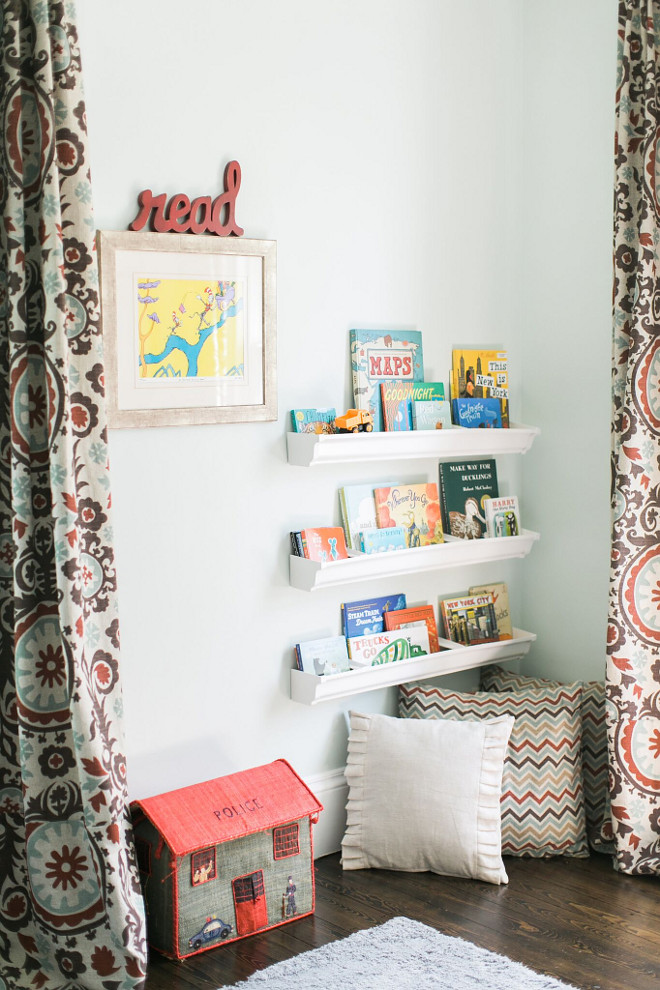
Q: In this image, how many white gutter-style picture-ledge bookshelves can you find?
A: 3